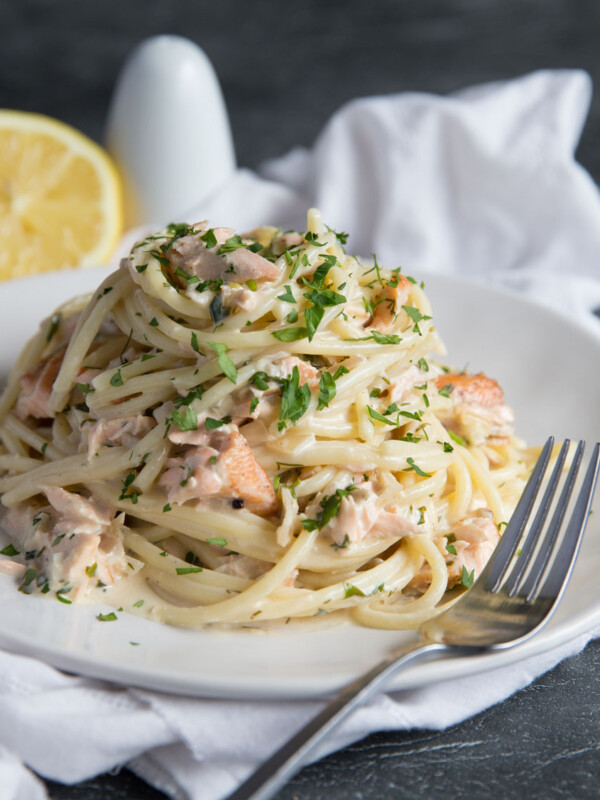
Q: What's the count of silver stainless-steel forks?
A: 1